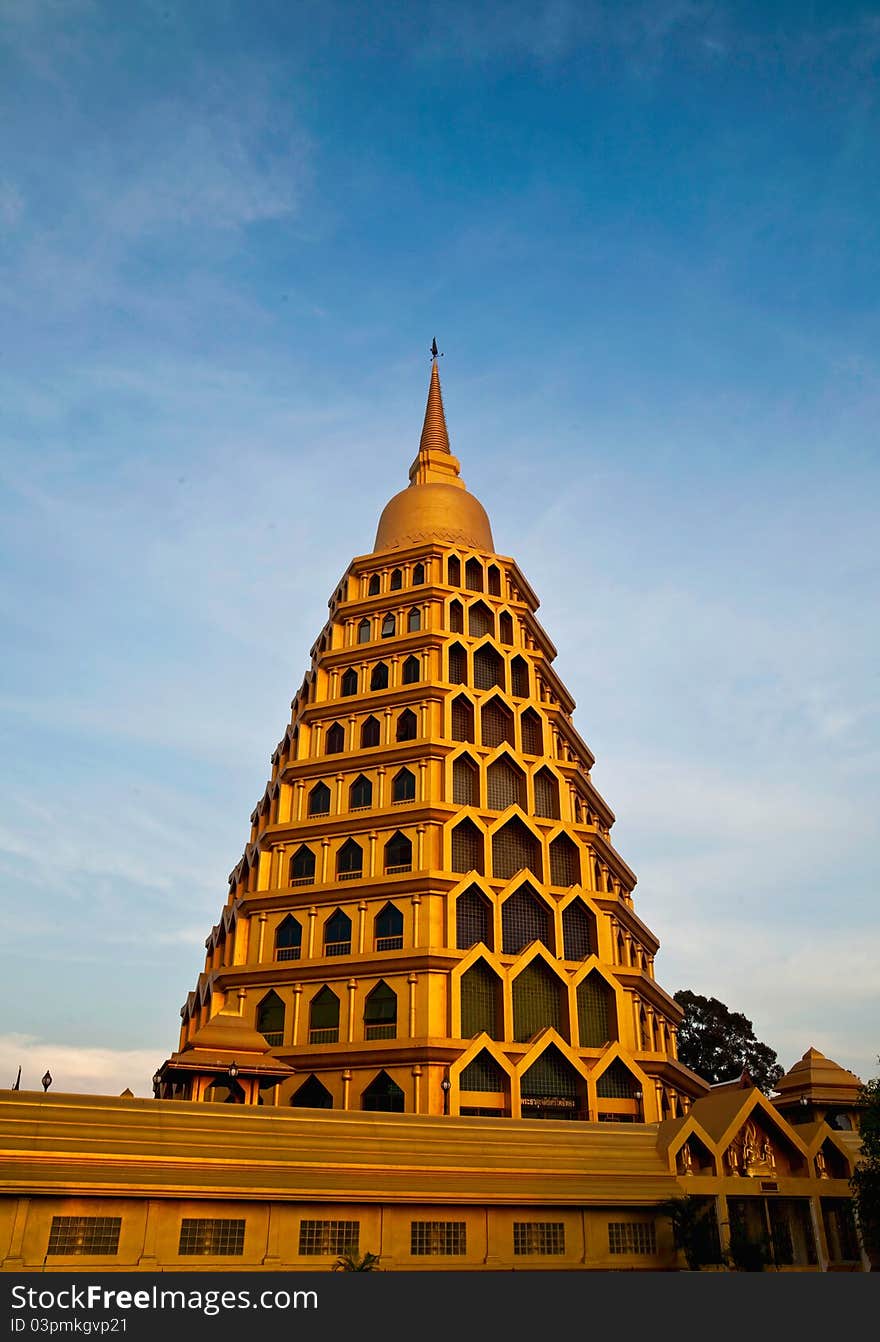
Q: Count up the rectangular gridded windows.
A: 6